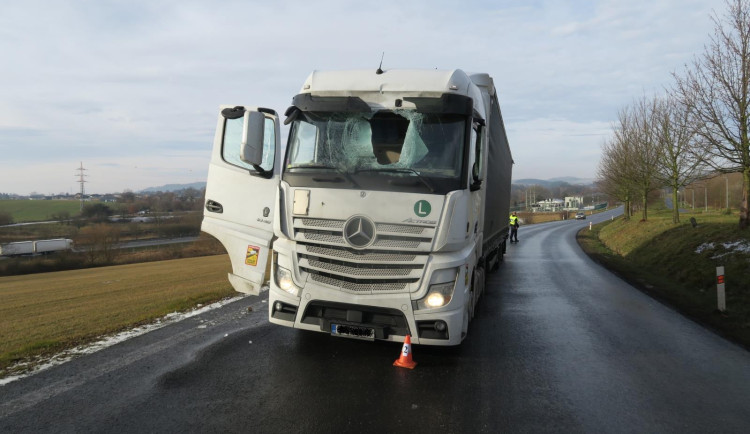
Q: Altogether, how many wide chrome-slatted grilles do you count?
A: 1